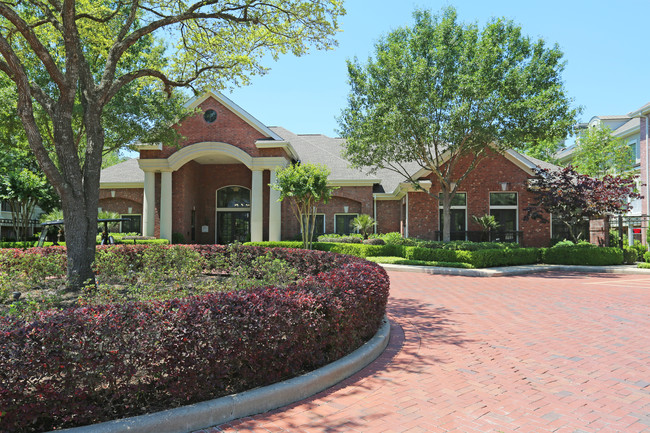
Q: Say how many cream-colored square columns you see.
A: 4